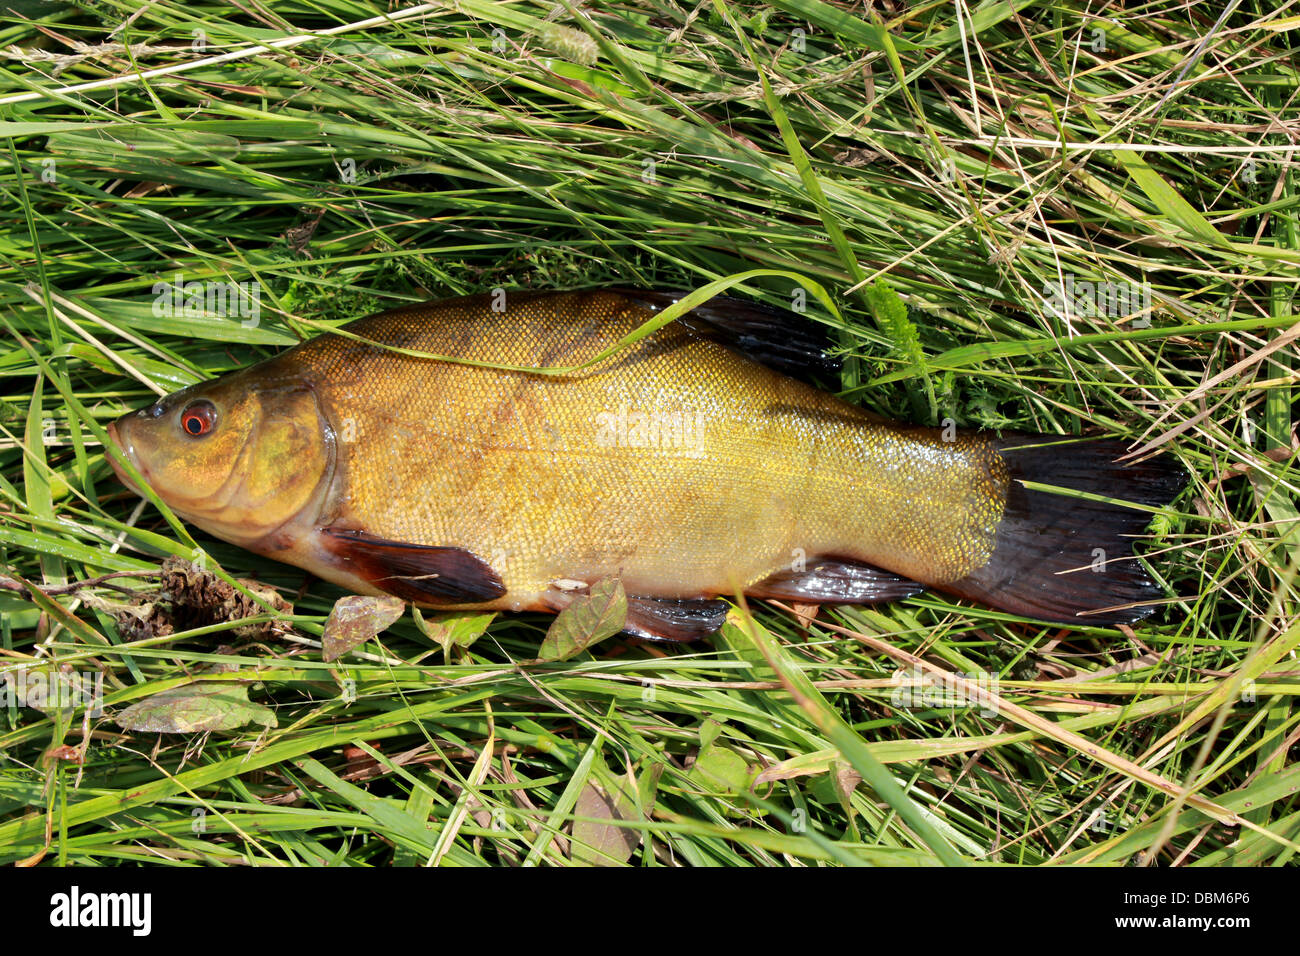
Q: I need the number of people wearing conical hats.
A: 0